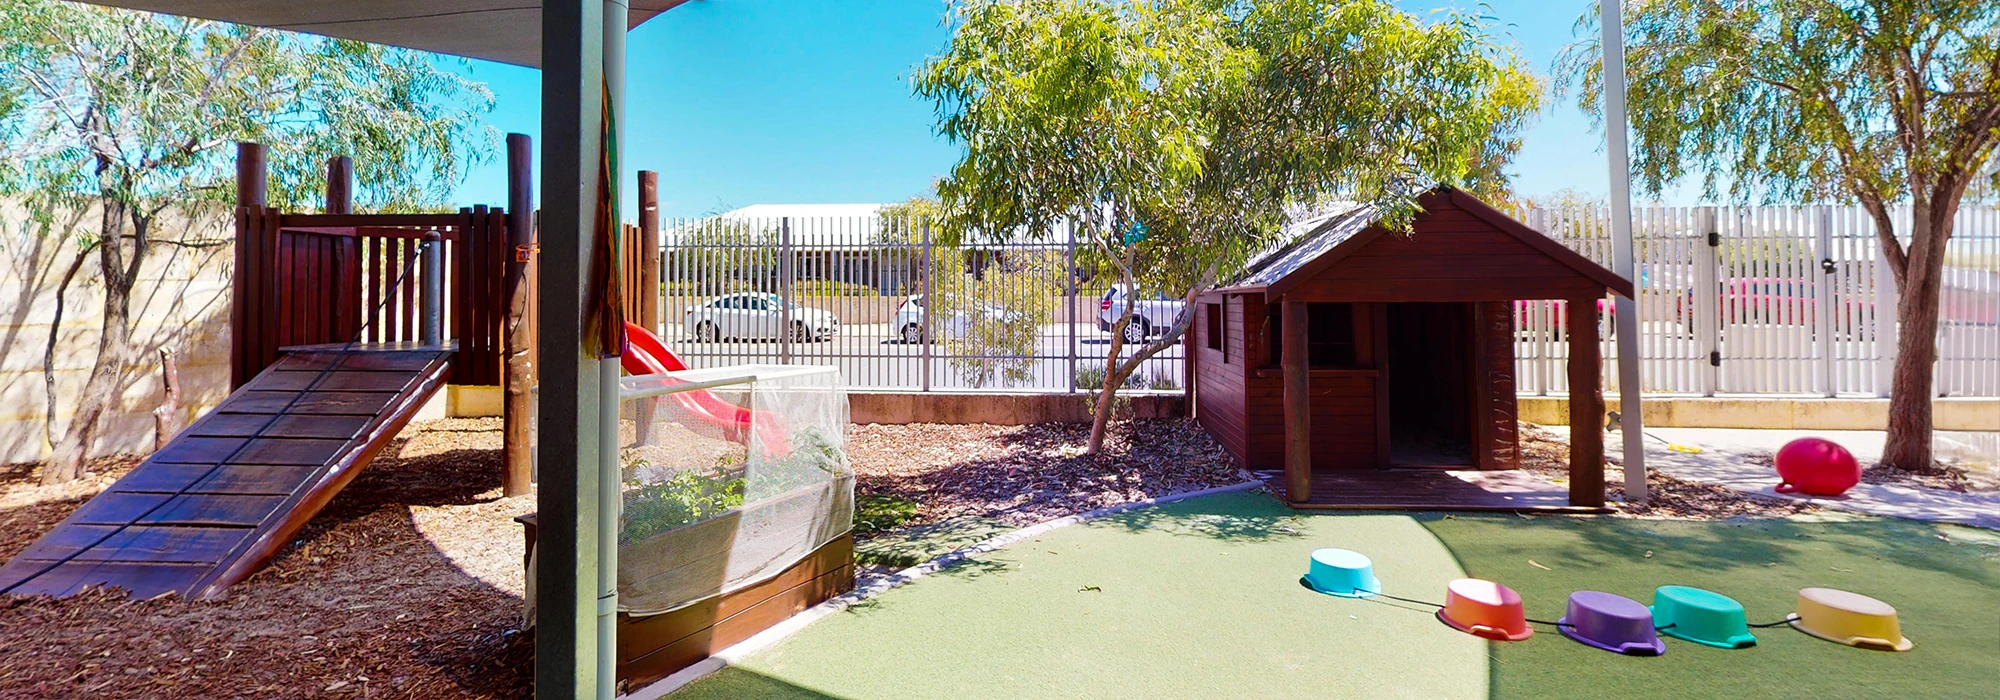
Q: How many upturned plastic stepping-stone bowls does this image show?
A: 5